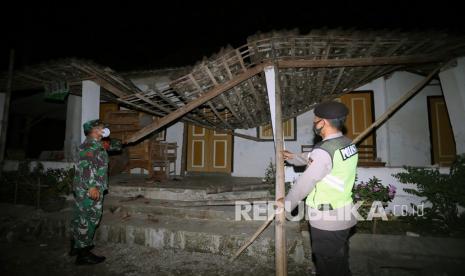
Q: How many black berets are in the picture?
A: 1